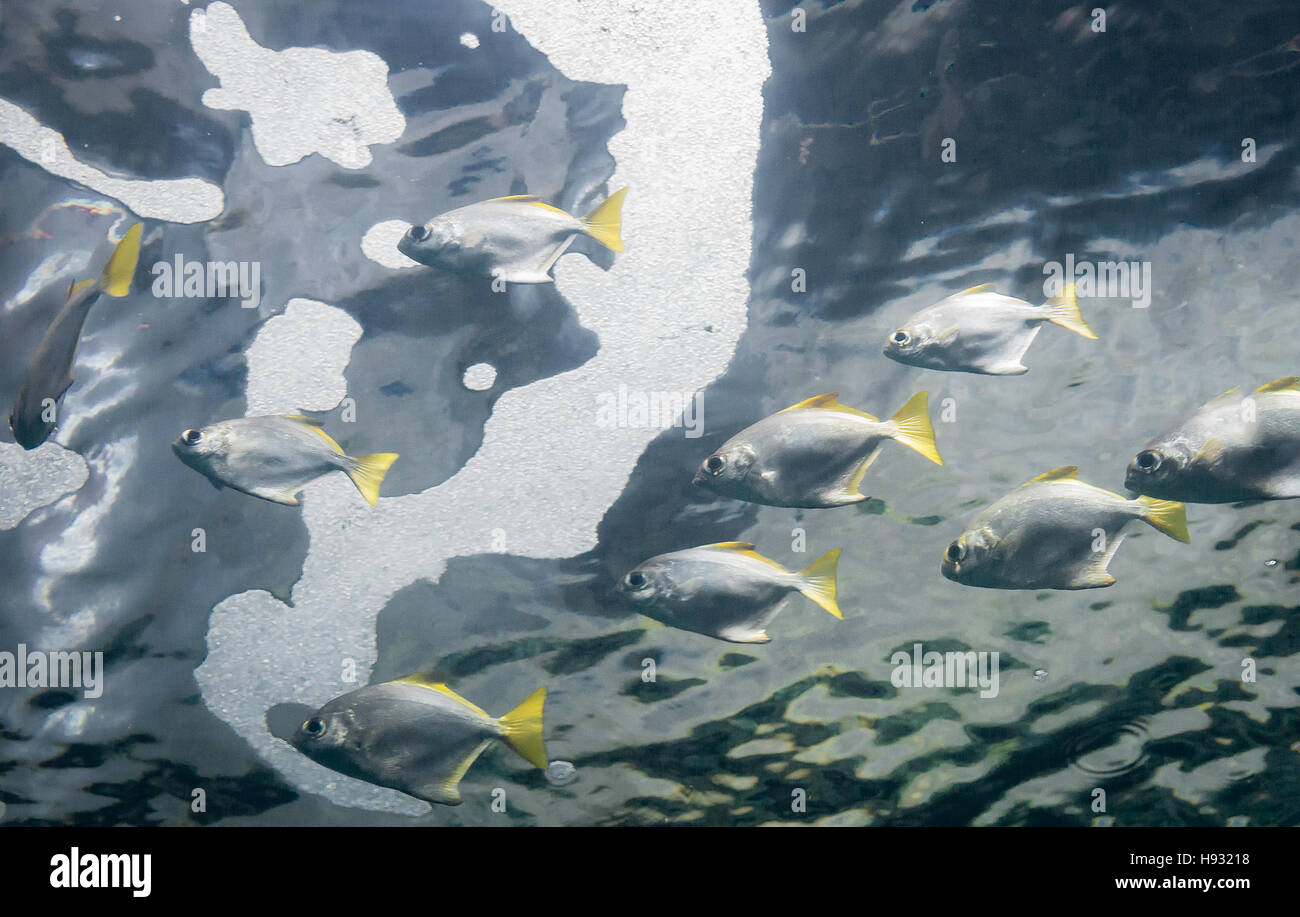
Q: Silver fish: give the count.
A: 9